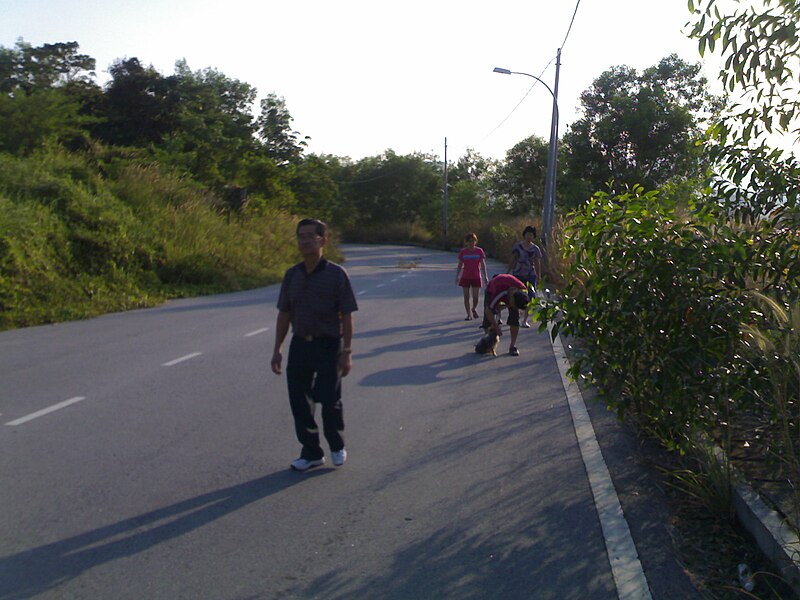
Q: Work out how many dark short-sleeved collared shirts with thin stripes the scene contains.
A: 1